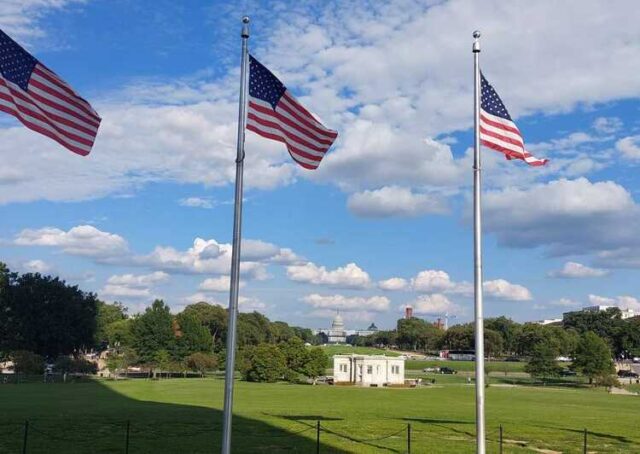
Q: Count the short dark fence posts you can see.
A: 6